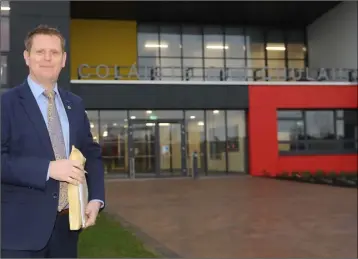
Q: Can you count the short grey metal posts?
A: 2